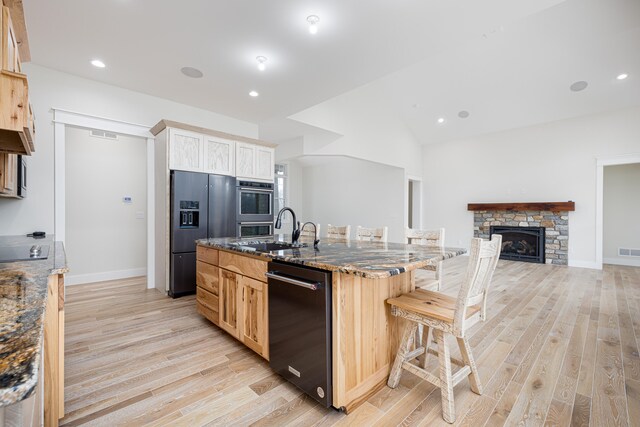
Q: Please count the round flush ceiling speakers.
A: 3